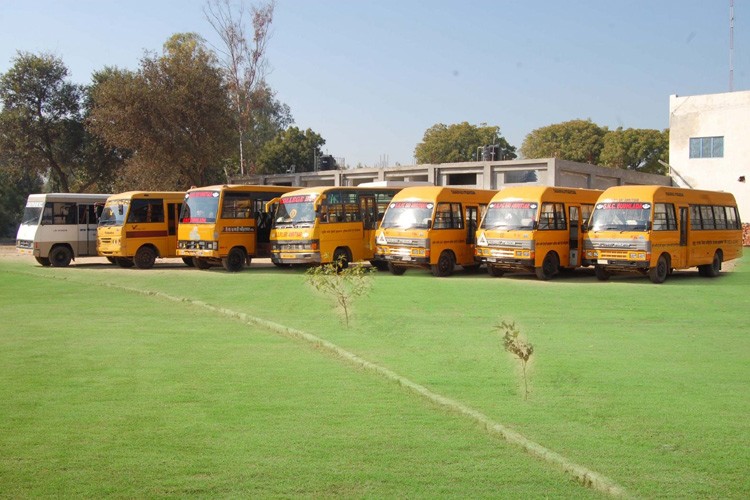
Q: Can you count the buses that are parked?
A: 7